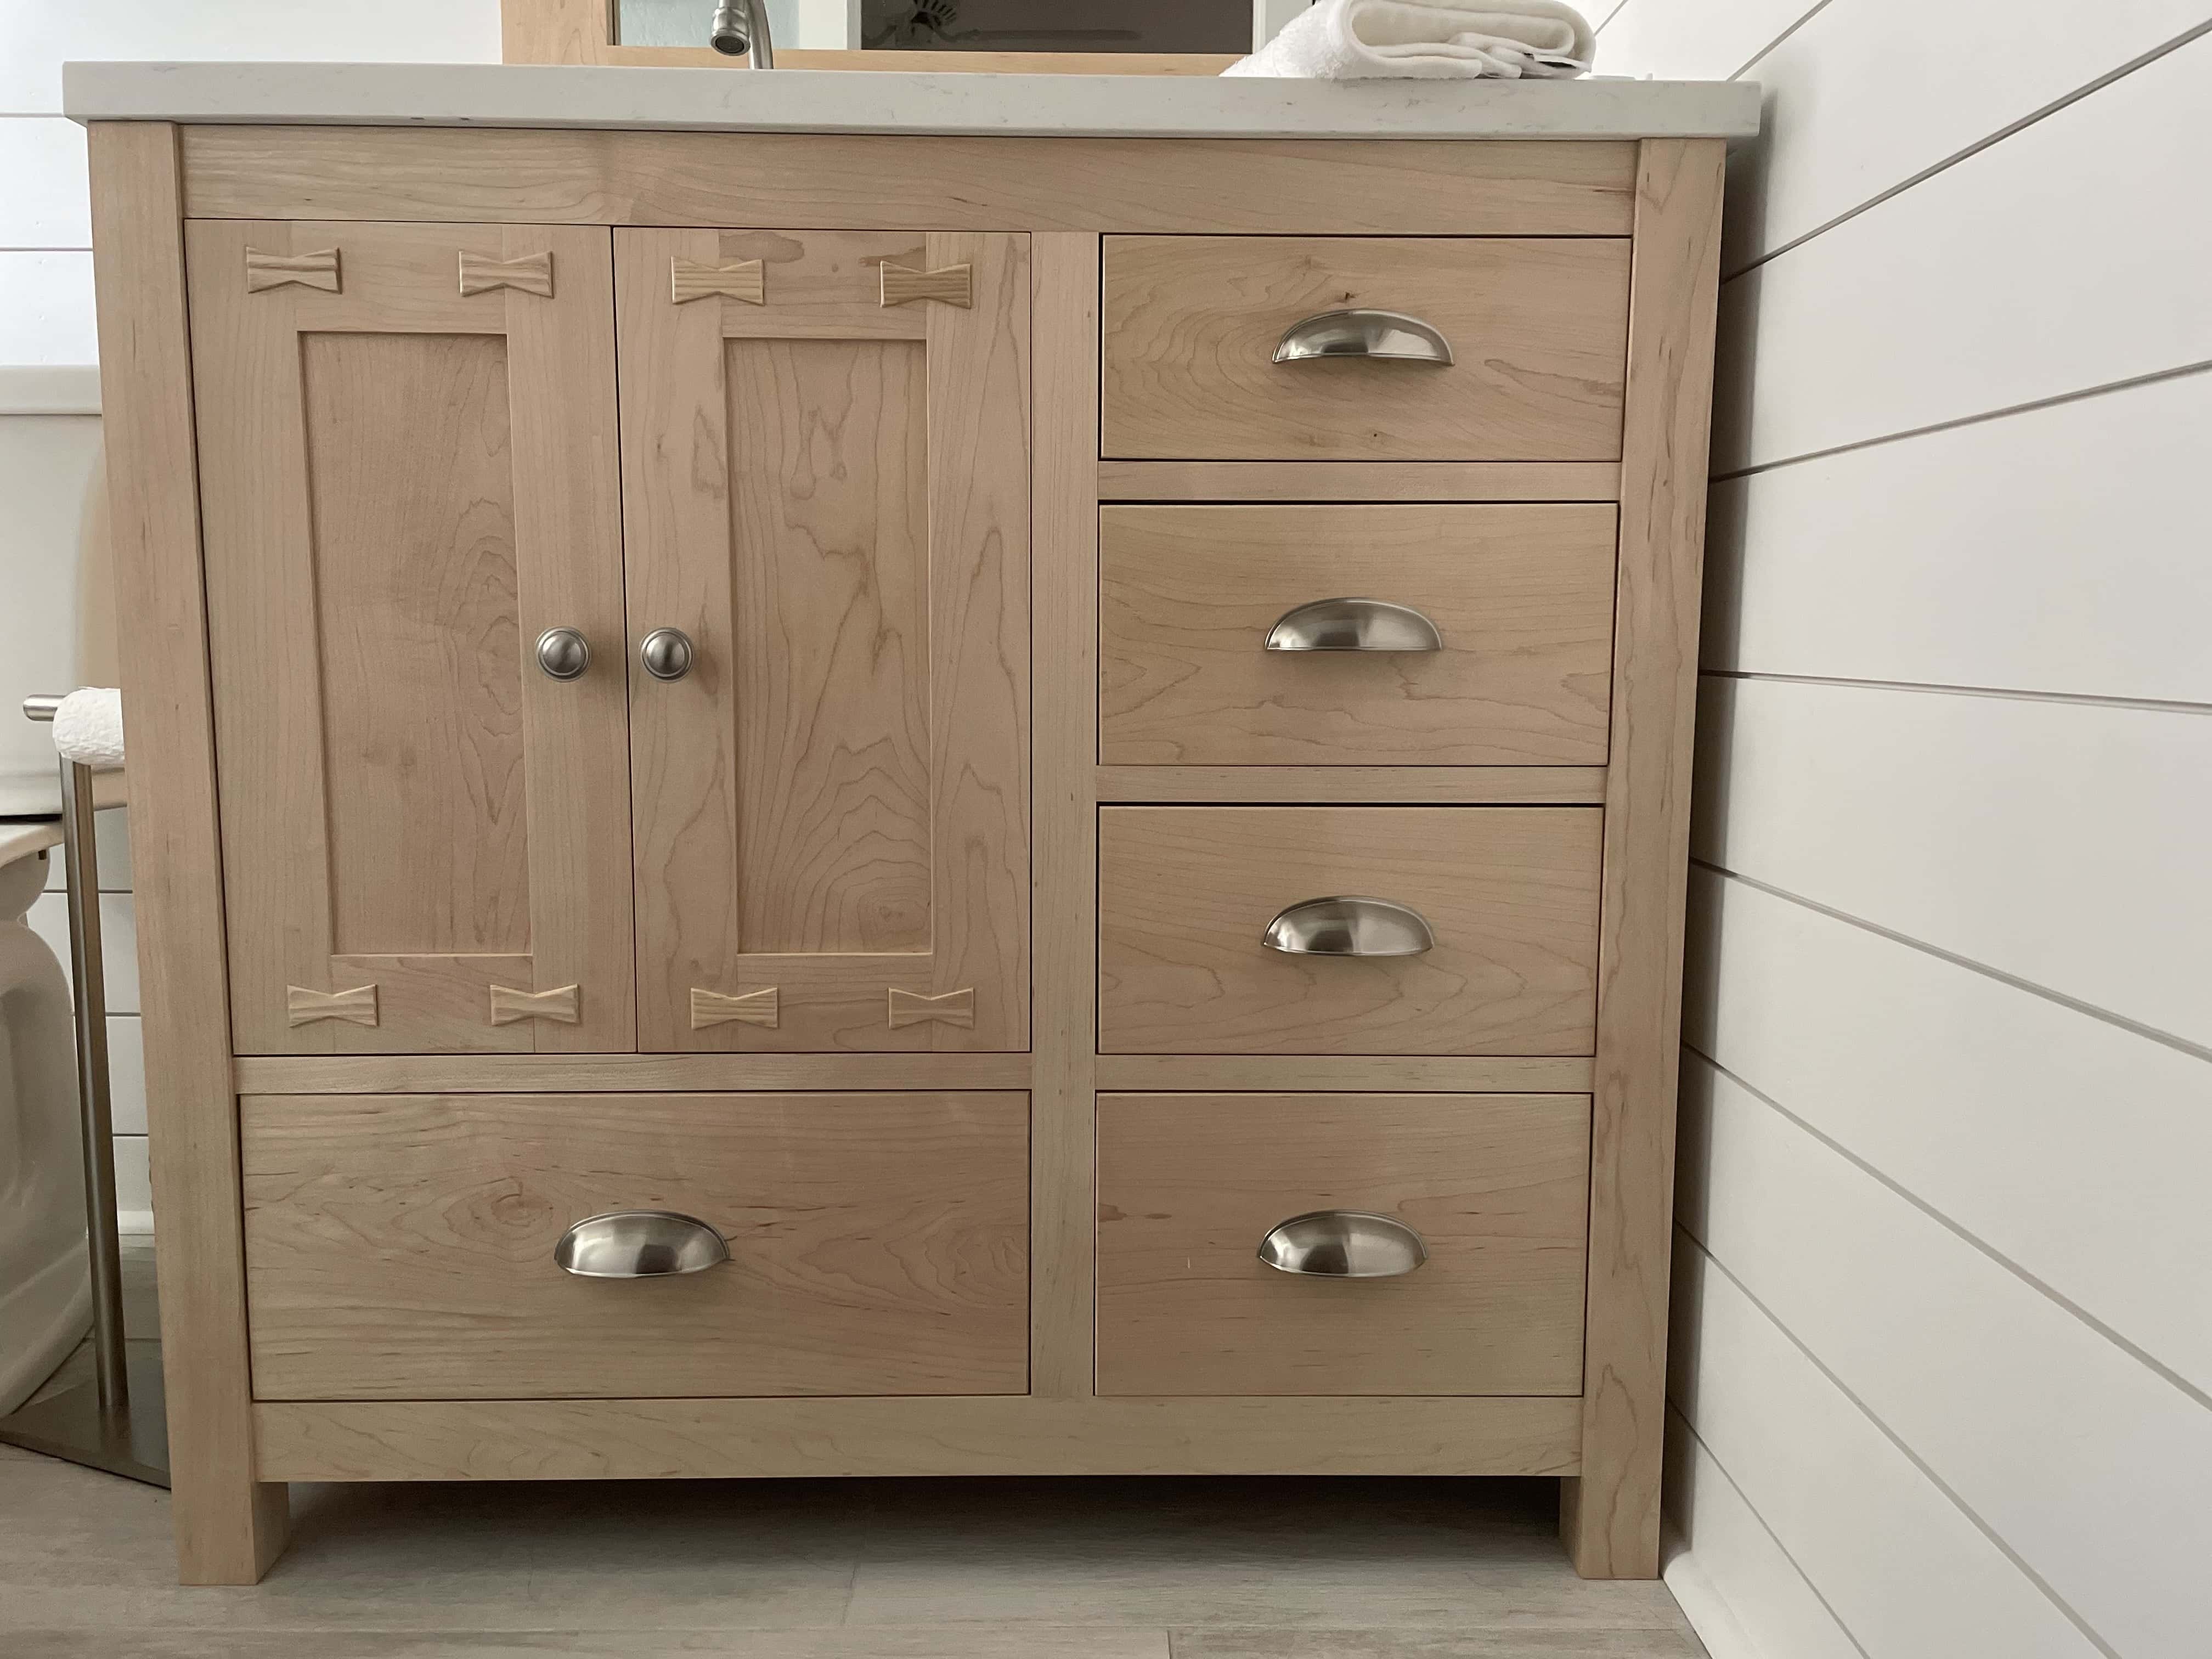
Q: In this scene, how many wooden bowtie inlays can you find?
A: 8